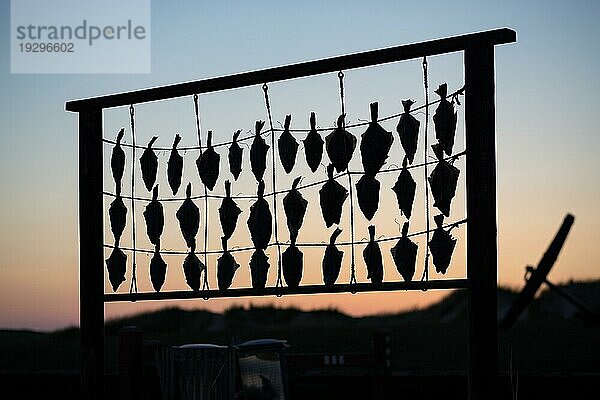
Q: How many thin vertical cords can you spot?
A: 5